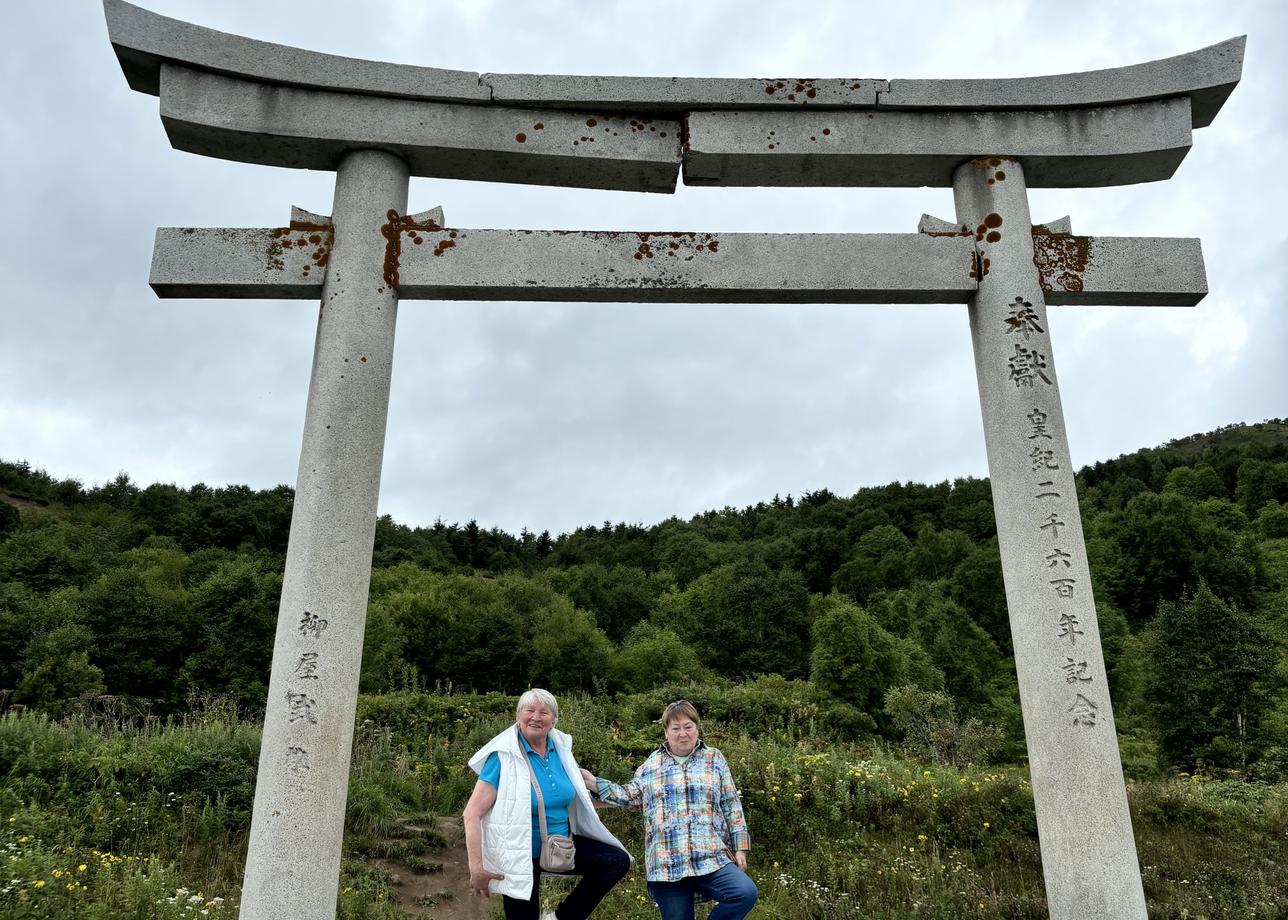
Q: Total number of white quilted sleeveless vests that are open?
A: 1